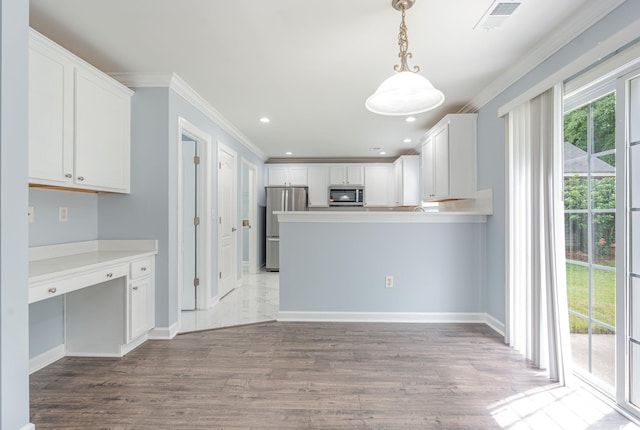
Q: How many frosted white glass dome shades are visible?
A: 1